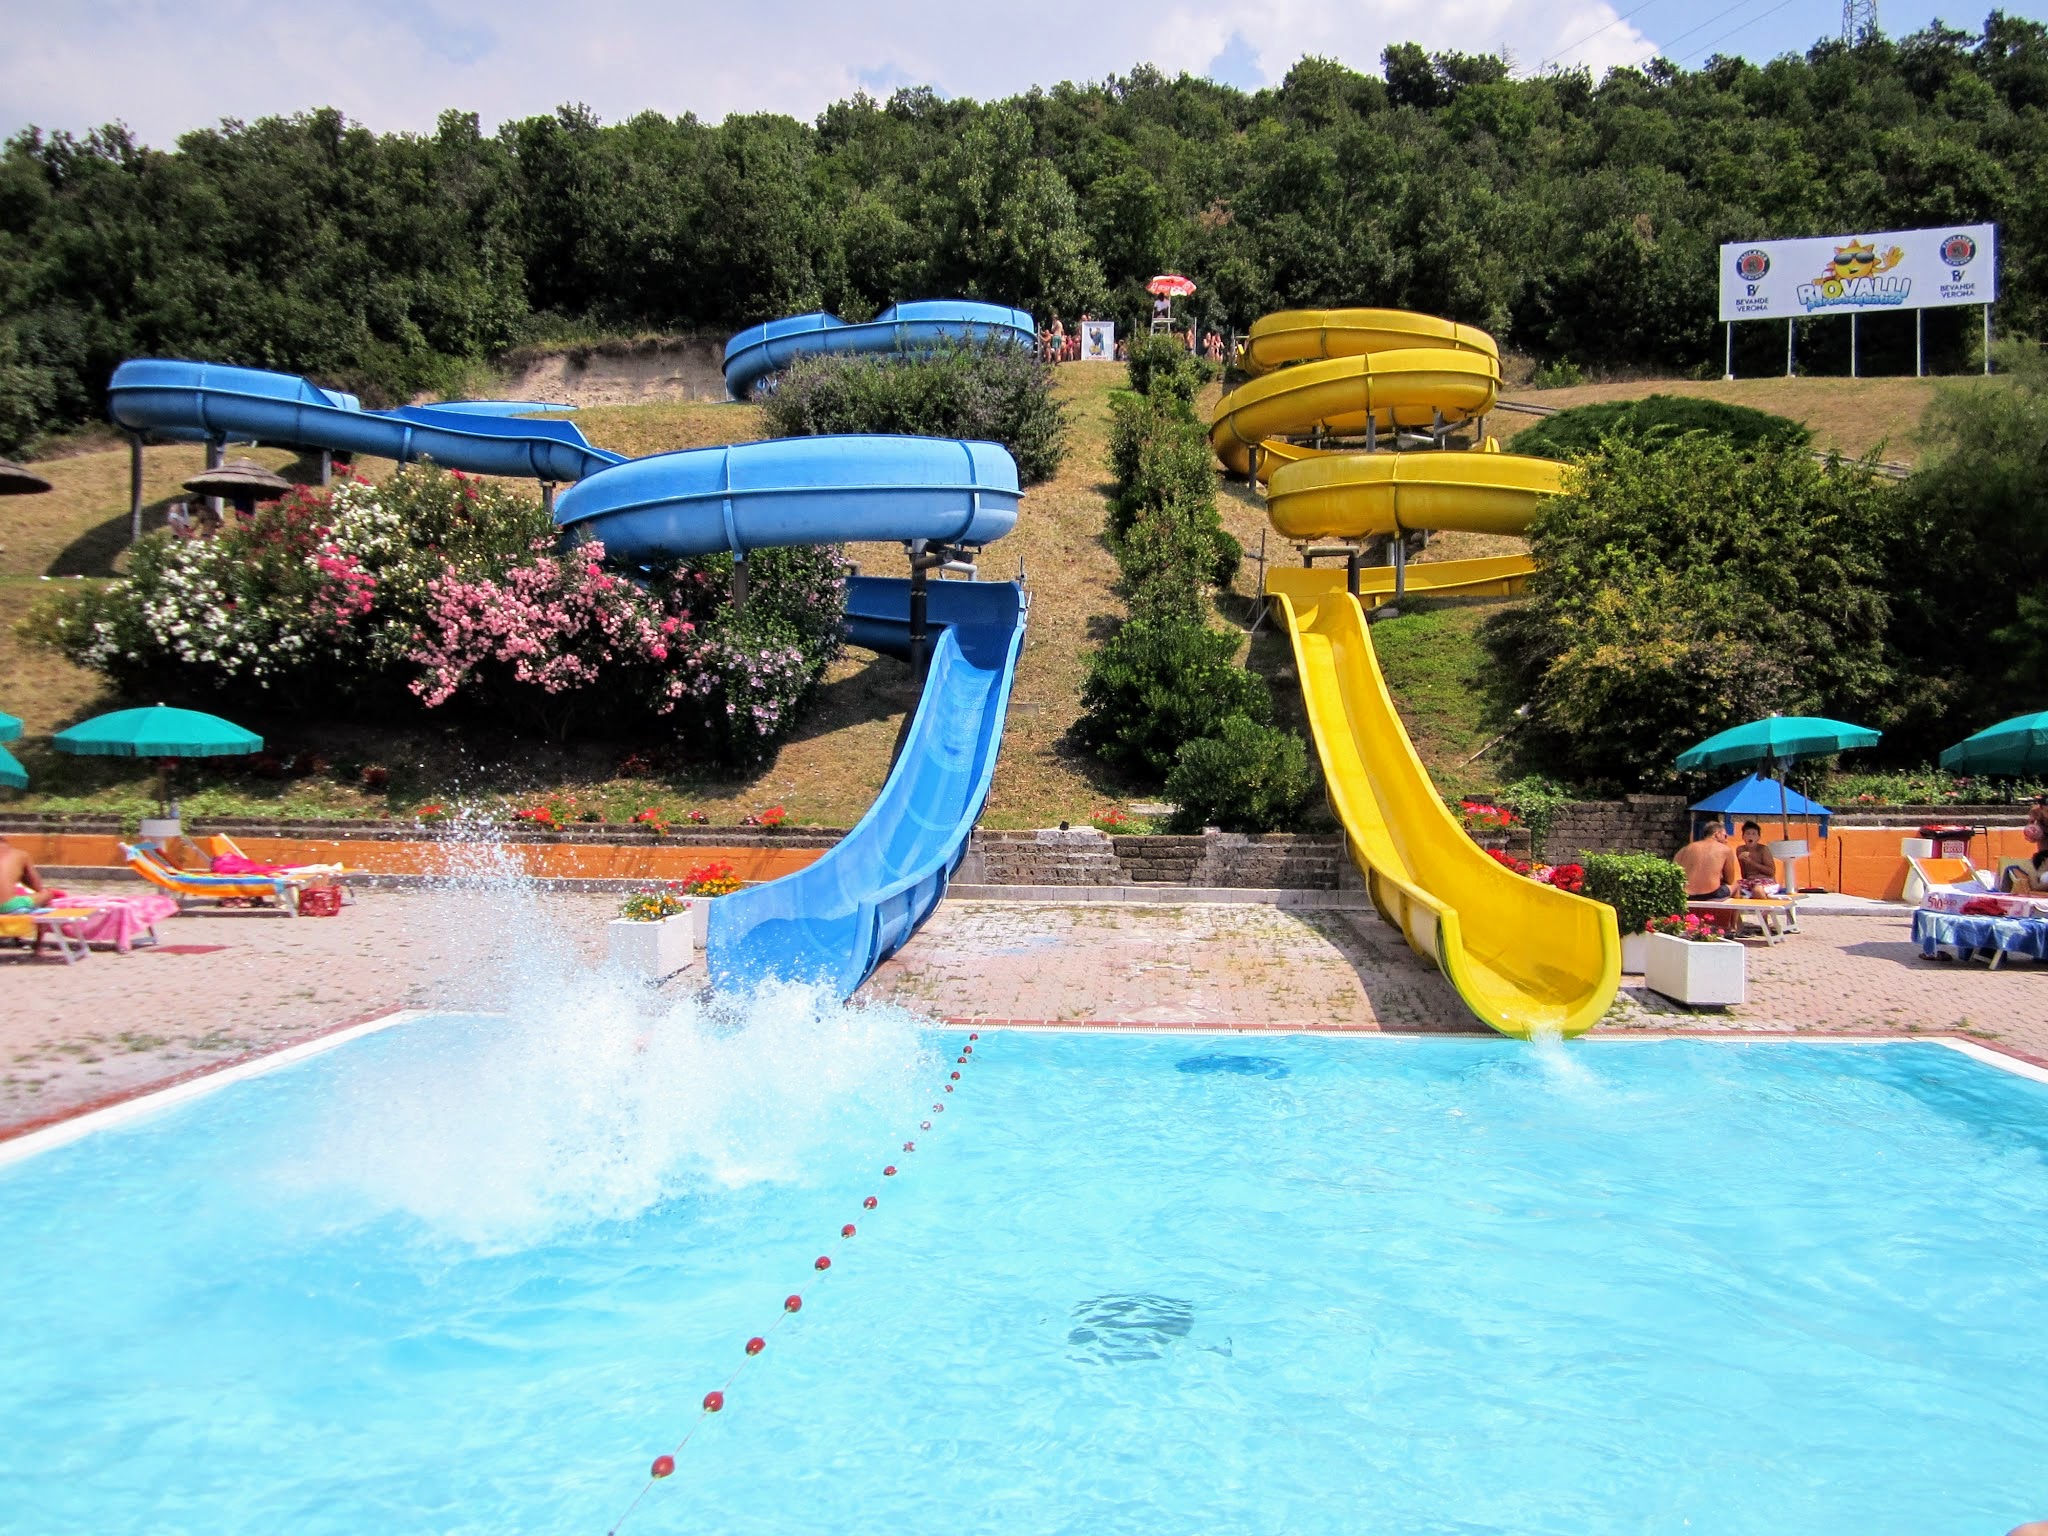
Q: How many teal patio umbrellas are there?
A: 5